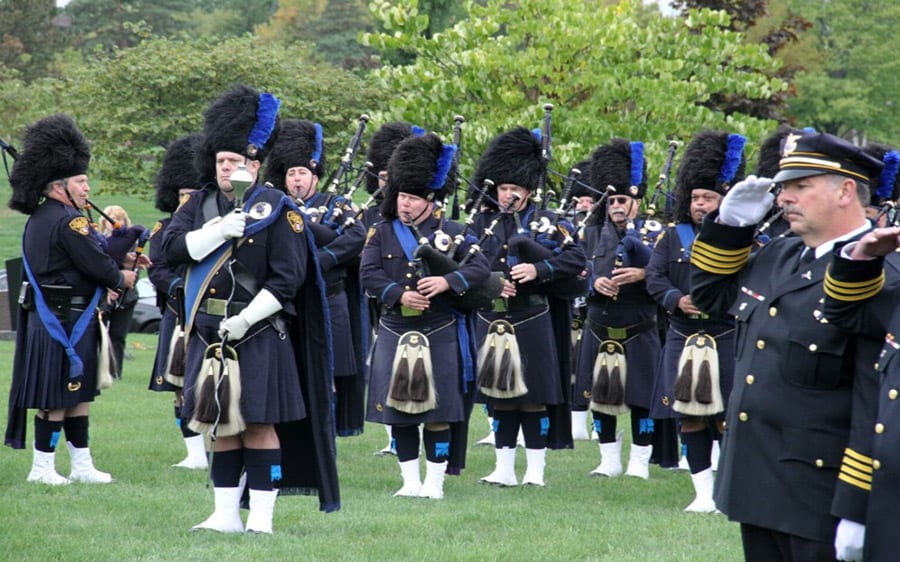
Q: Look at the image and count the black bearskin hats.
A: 12